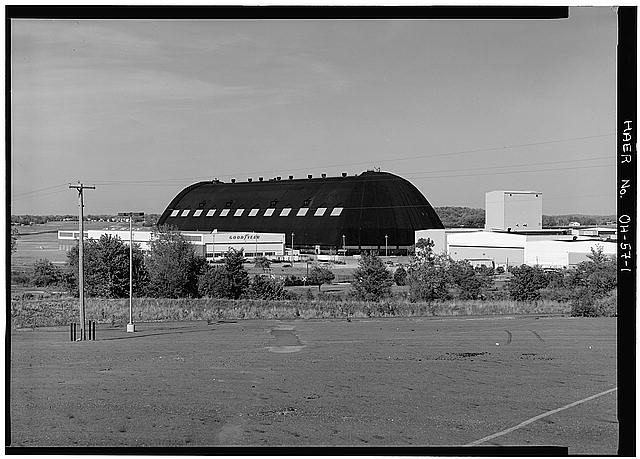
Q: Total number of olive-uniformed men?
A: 0